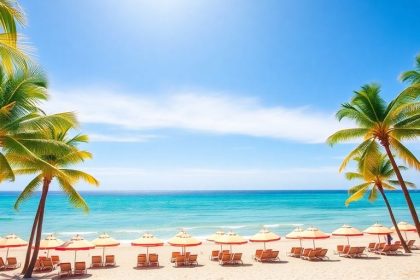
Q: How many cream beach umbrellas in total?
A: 14